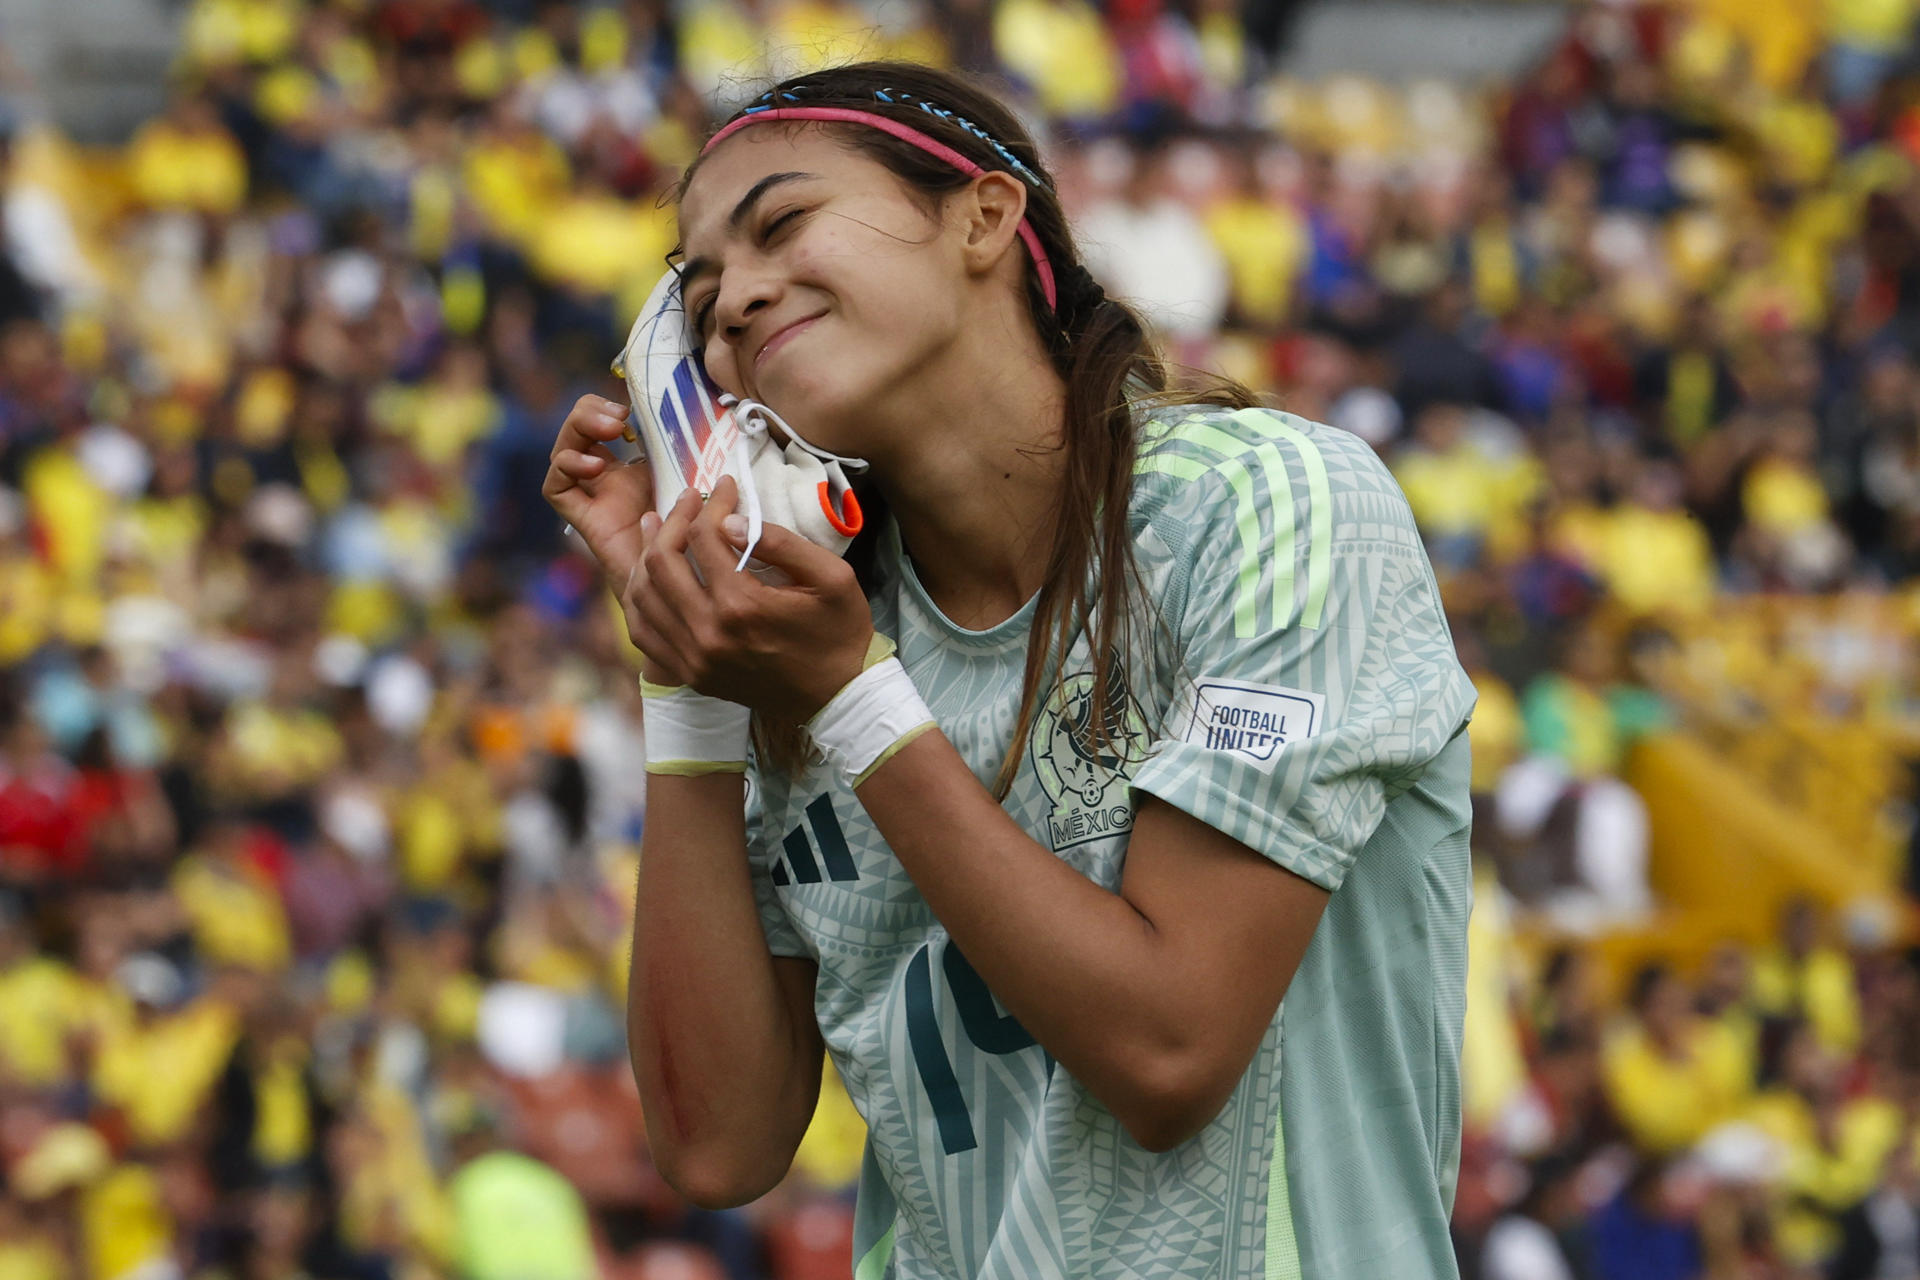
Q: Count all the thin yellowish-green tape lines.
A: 4